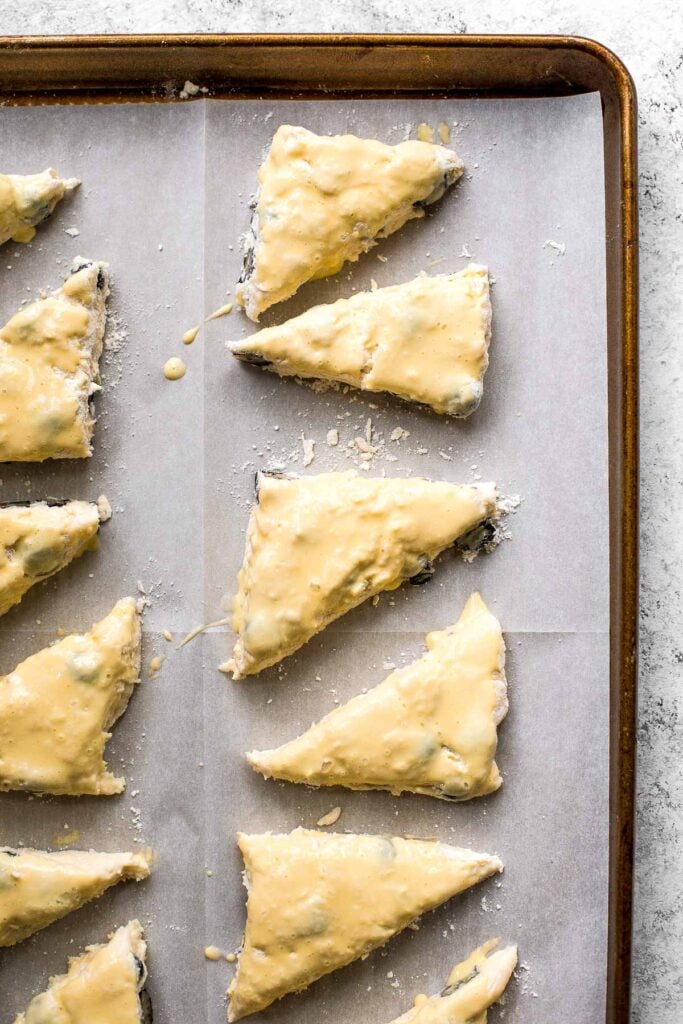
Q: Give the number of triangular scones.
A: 12